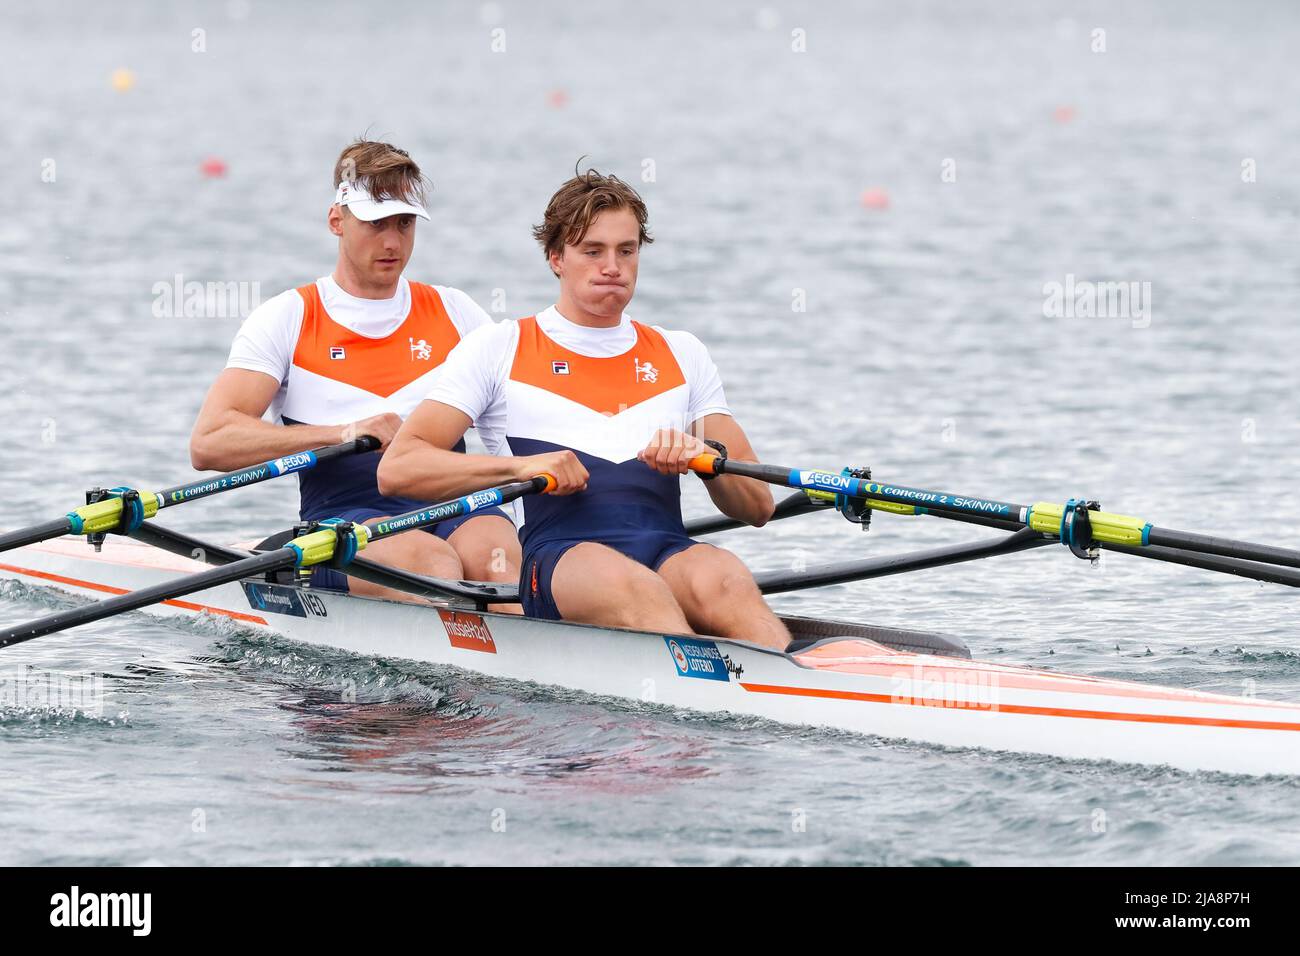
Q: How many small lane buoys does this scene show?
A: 5